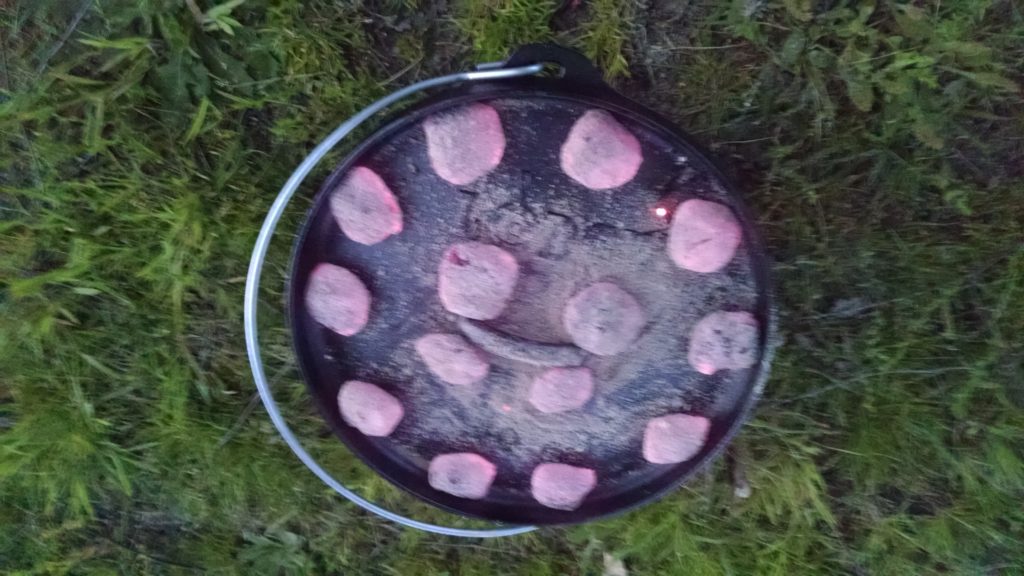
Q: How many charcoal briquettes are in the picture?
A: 14